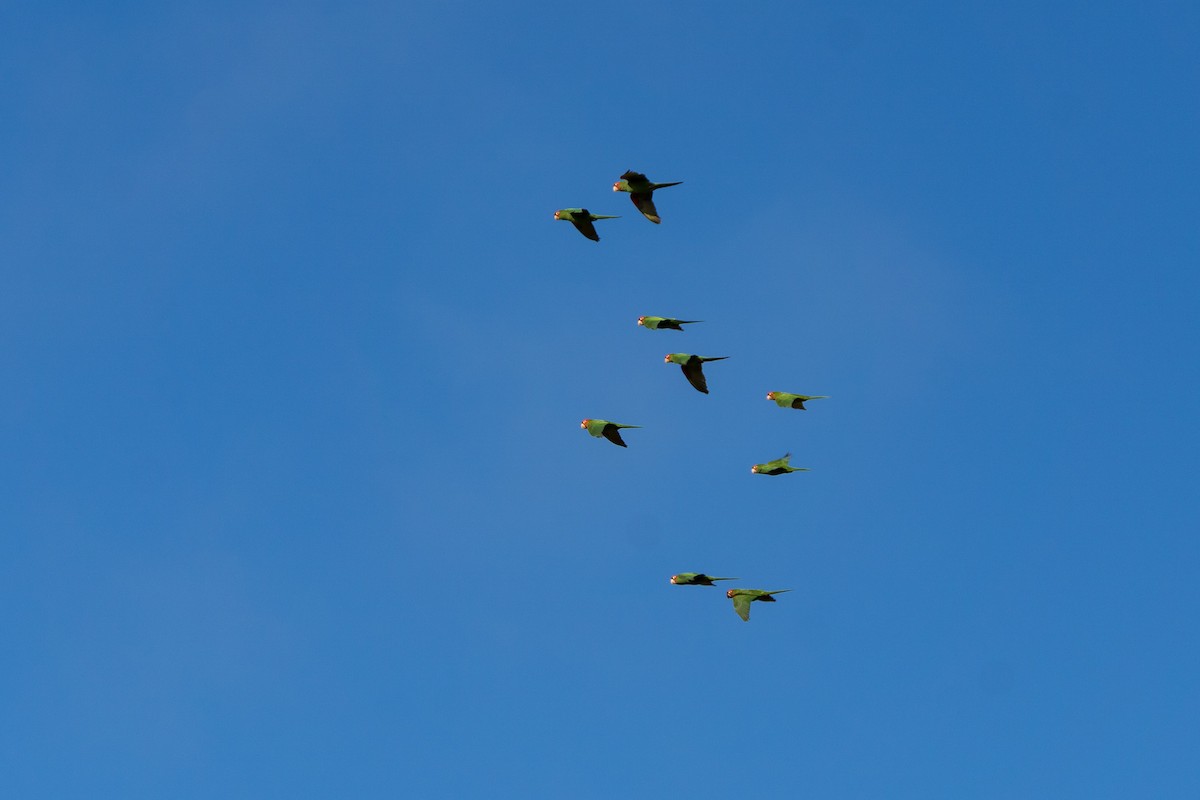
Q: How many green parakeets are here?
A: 9